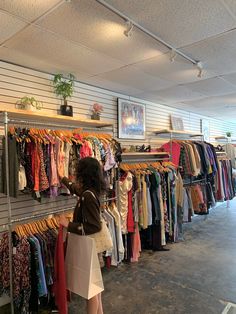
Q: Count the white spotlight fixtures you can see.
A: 3